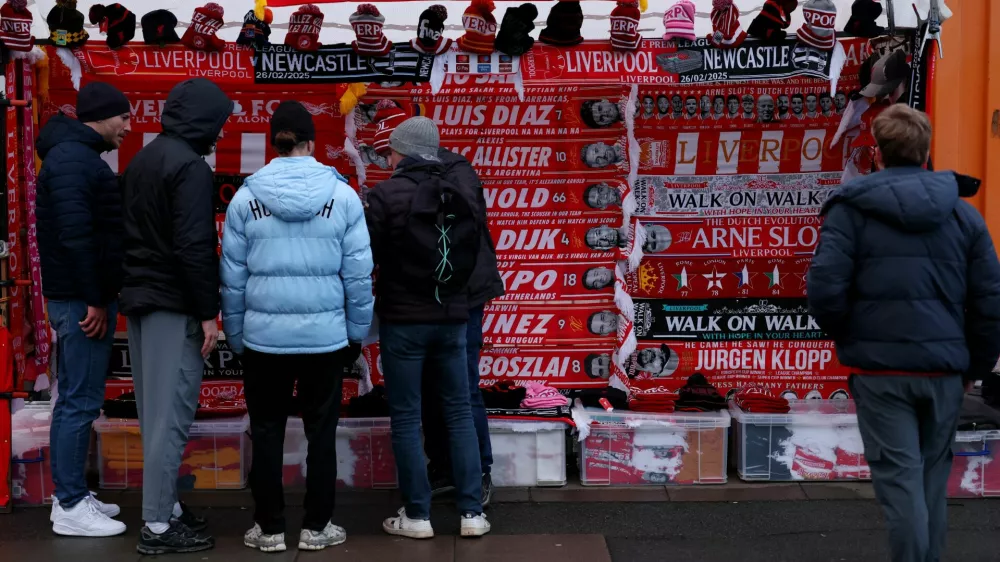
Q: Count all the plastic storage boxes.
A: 7